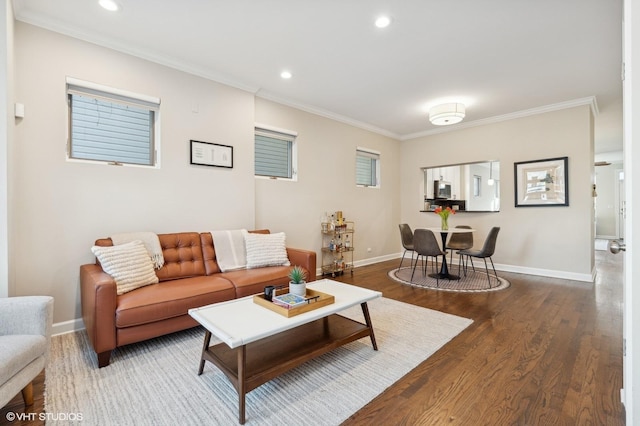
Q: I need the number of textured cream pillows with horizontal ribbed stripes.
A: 2